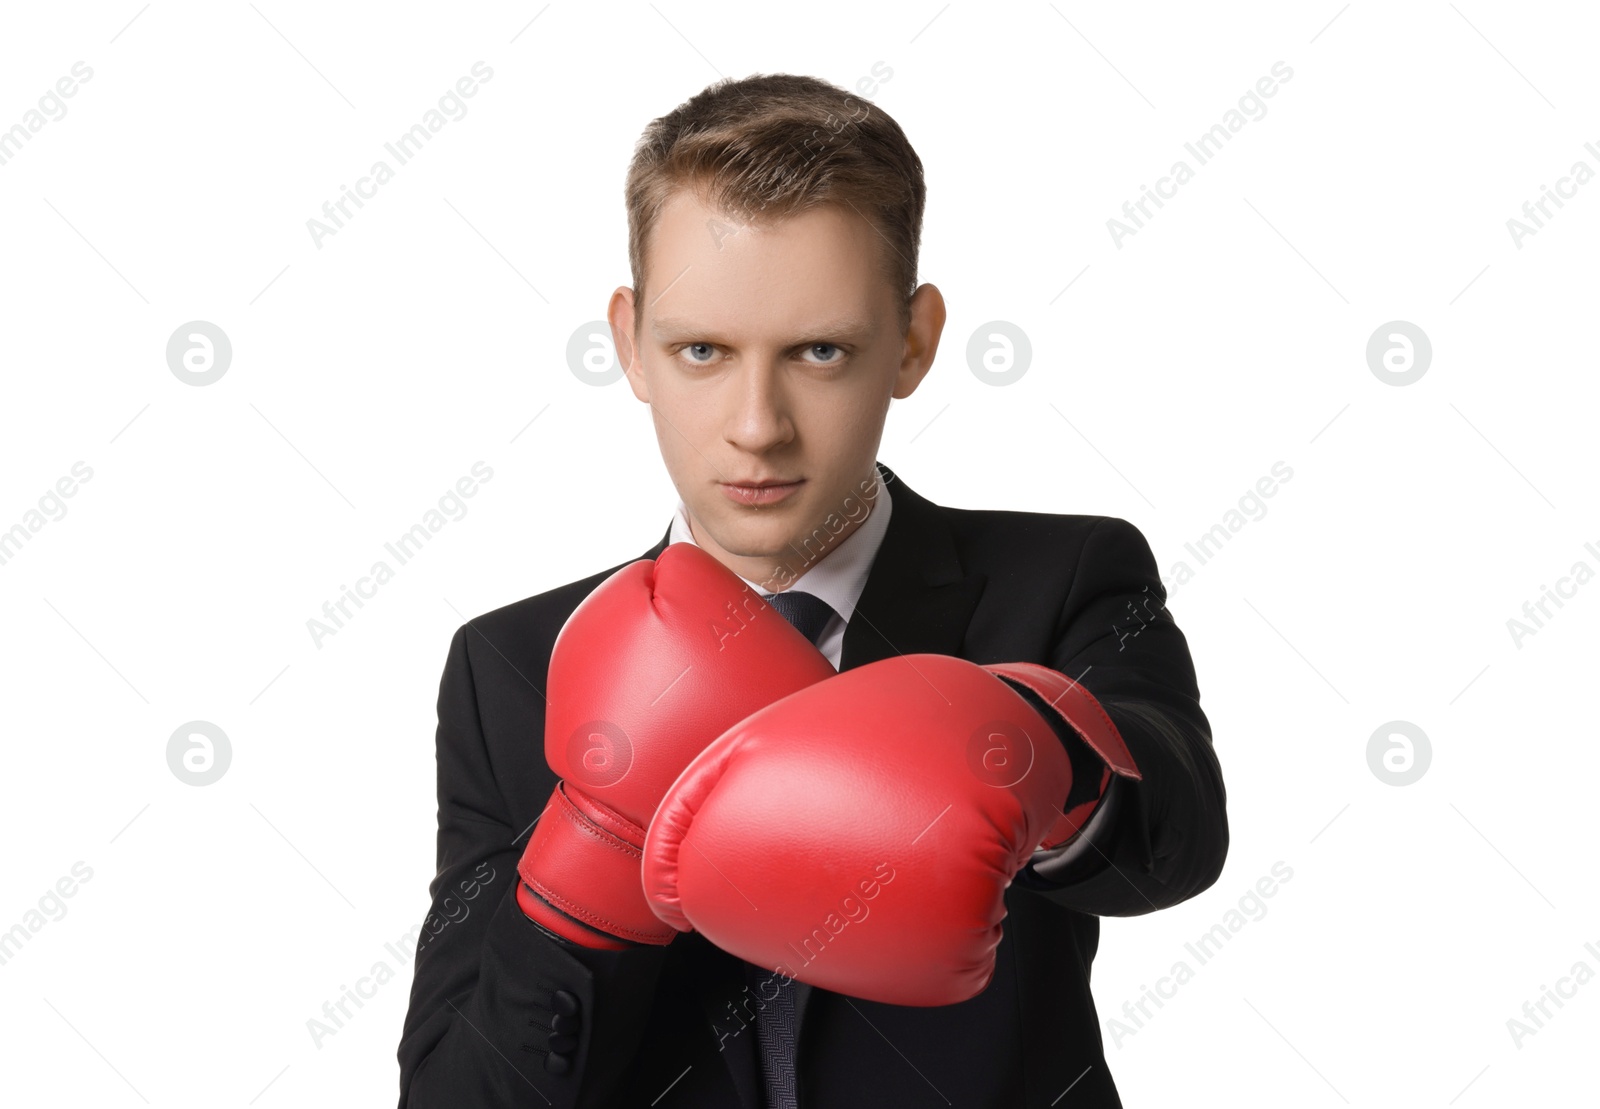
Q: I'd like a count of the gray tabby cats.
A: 0